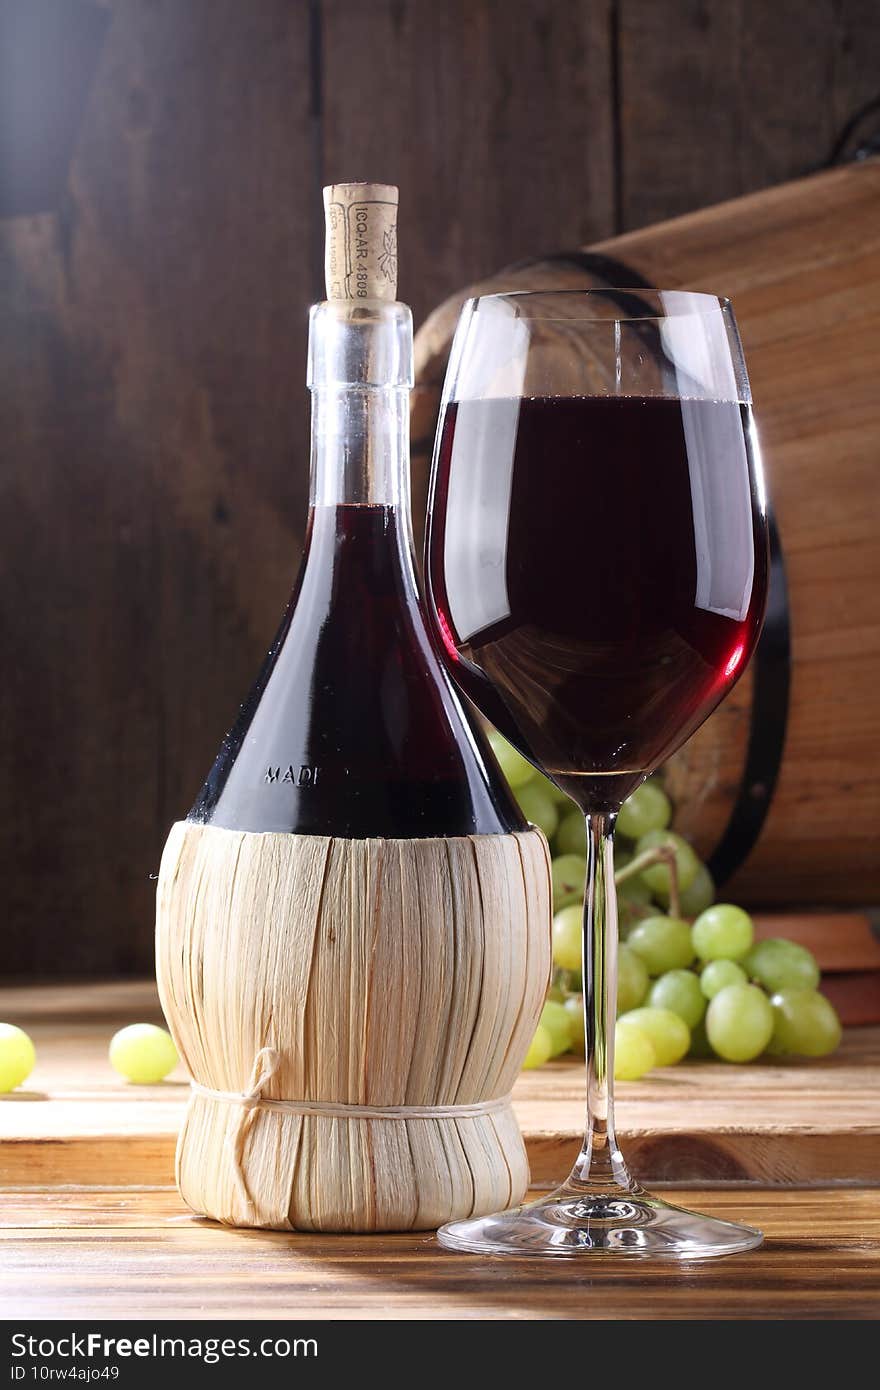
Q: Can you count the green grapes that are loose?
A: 2